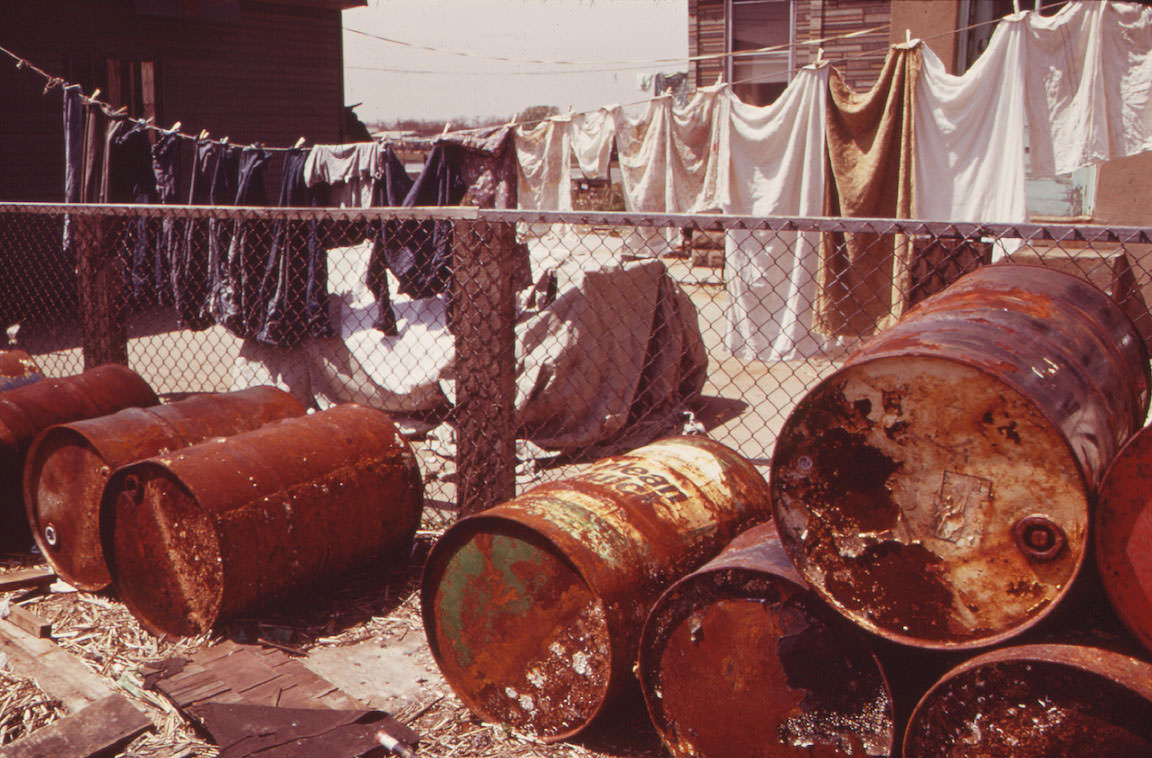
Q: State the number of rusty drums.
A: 9